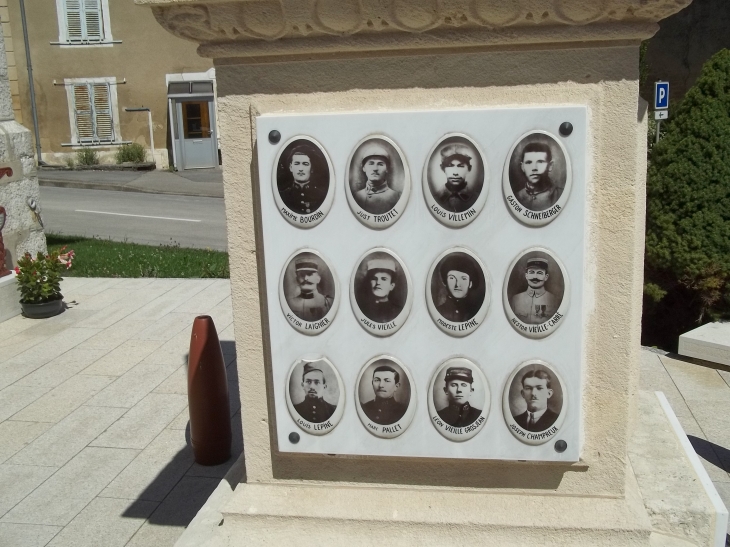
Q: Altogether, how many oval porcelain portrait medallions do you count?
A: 12